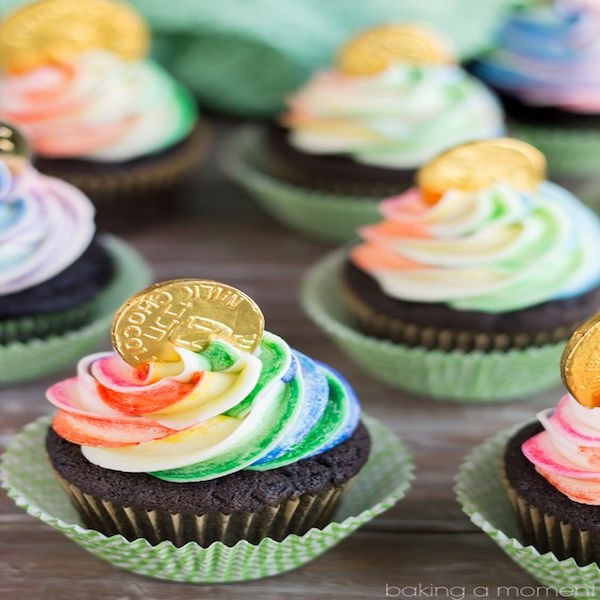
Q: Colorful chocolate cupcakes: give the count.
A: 7